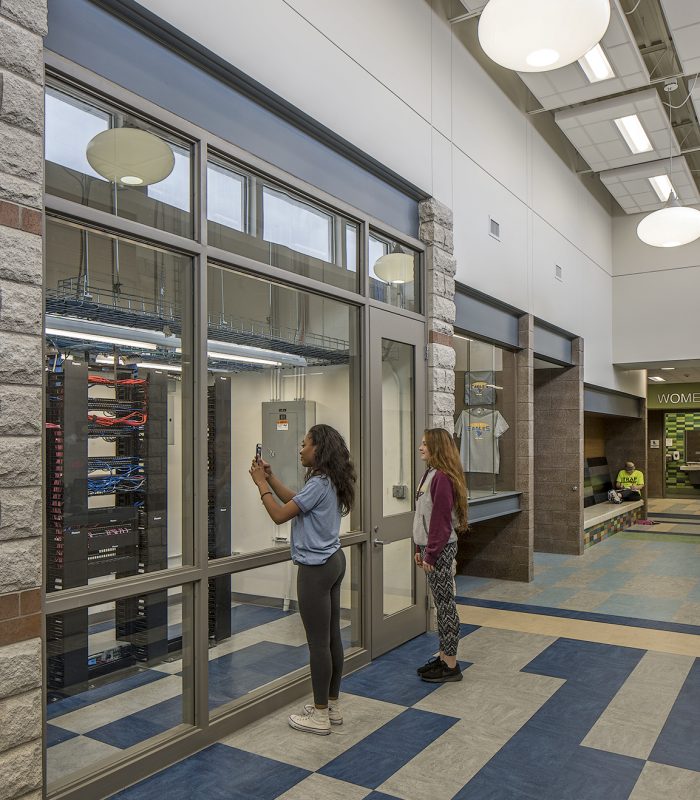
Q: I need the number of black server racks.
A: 3